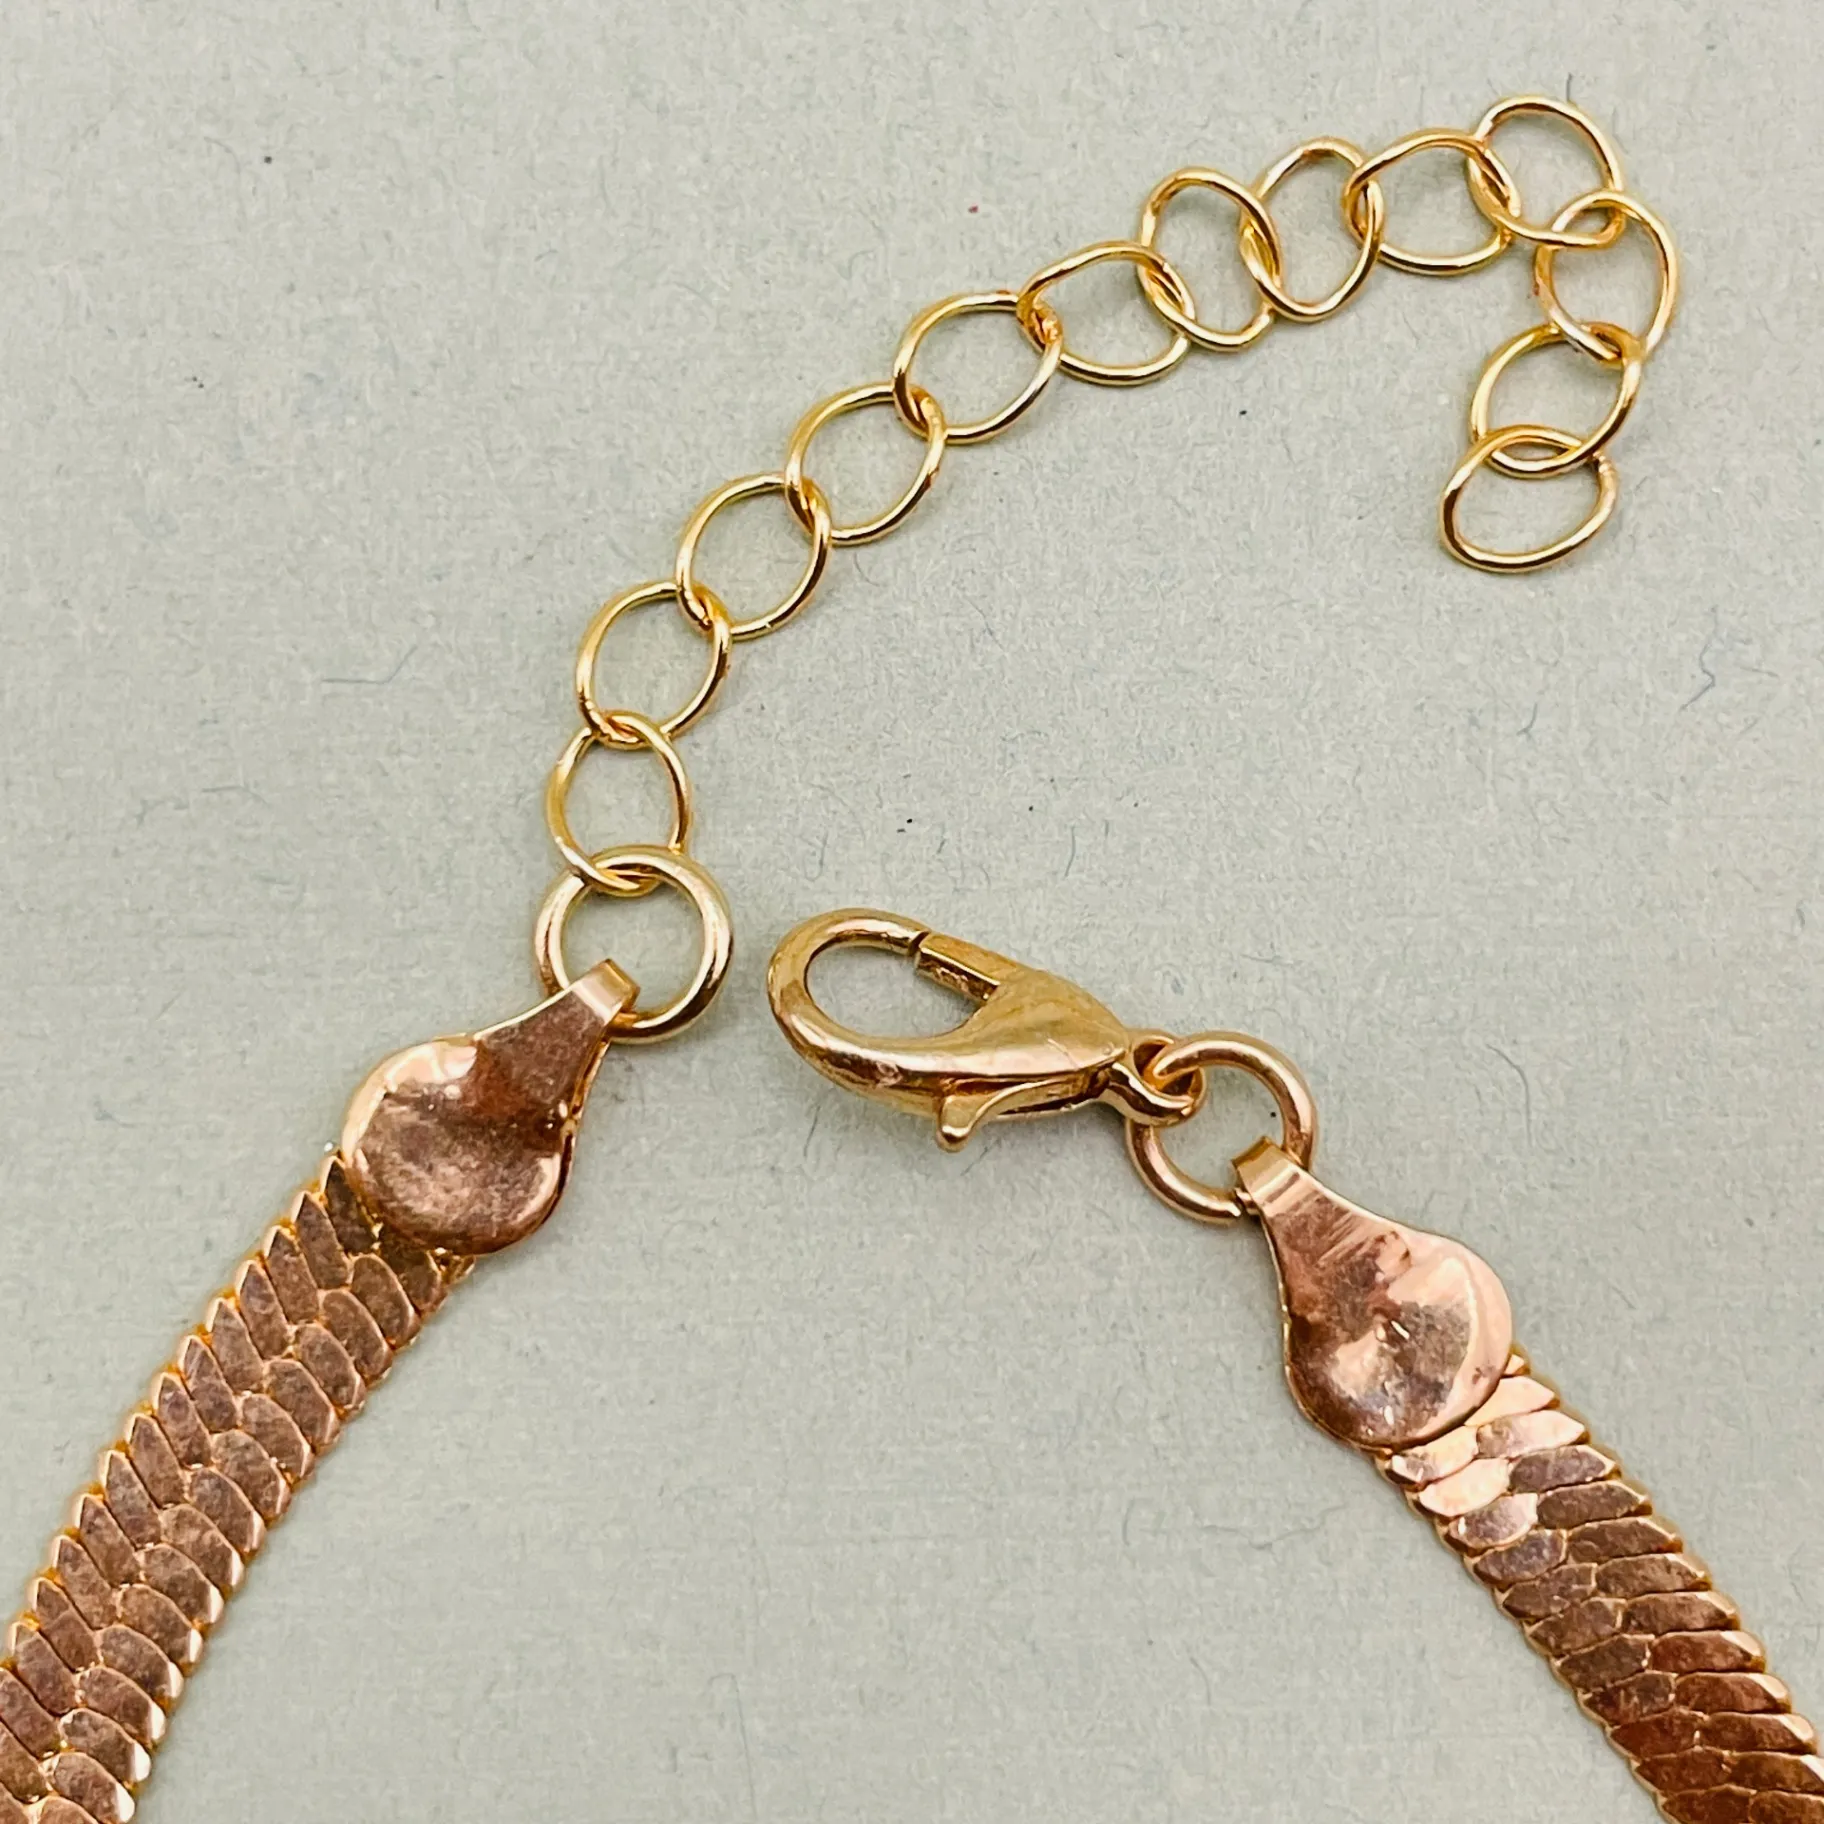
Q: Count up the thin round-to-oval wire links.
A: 13